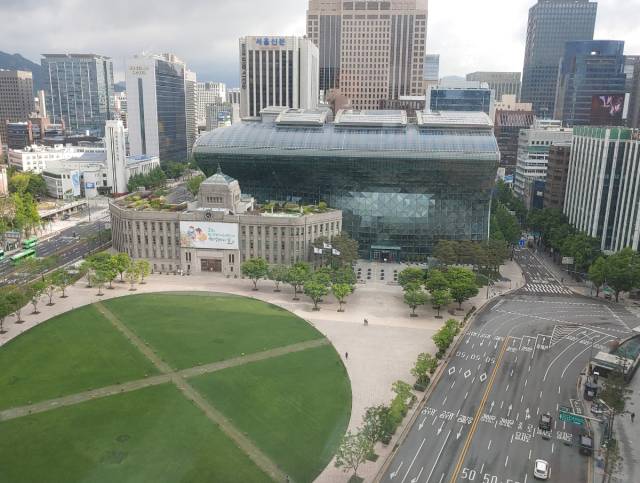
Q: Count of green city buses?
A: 3